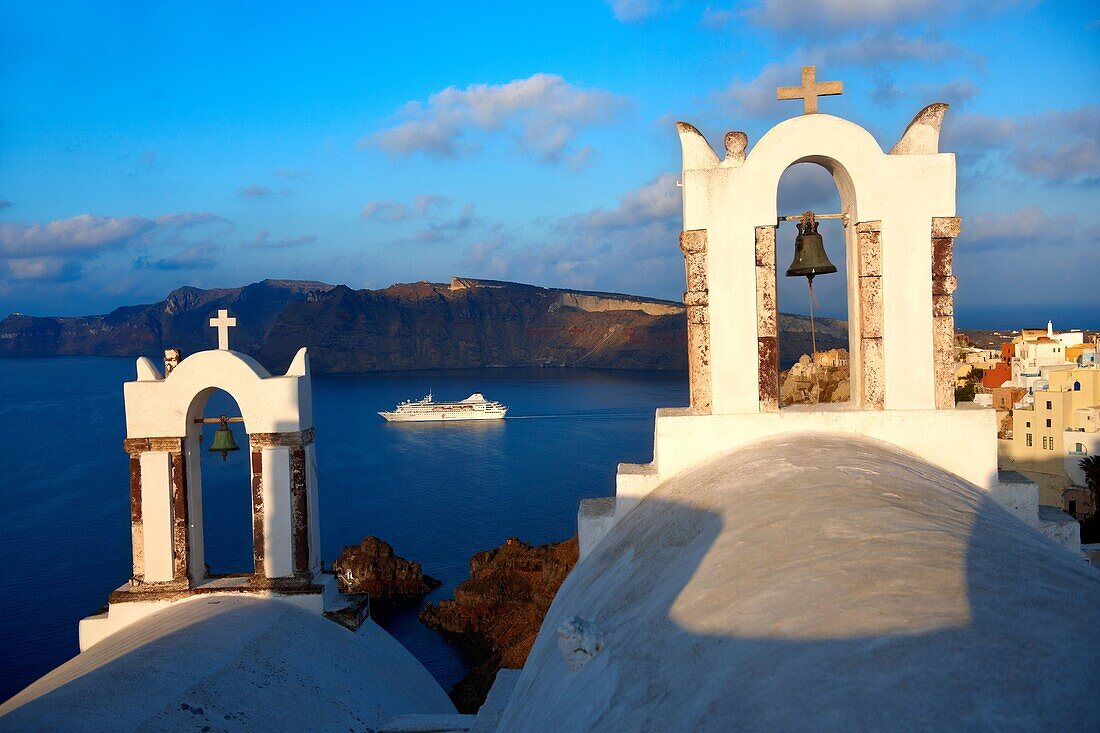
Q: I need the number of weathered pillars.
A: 8